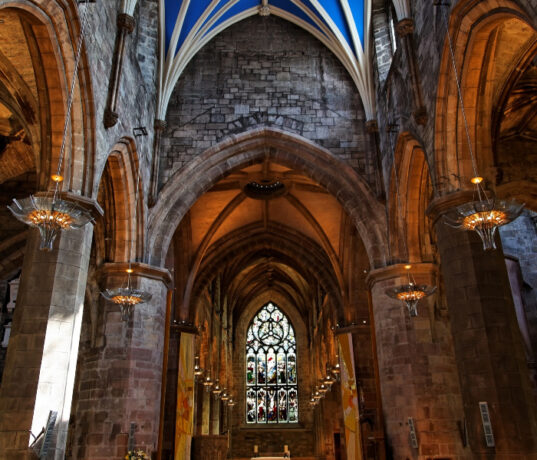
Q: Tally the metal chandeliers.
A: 4